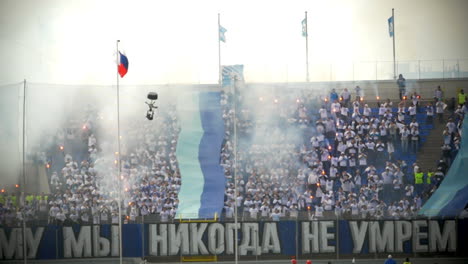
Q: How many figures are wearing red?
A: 2